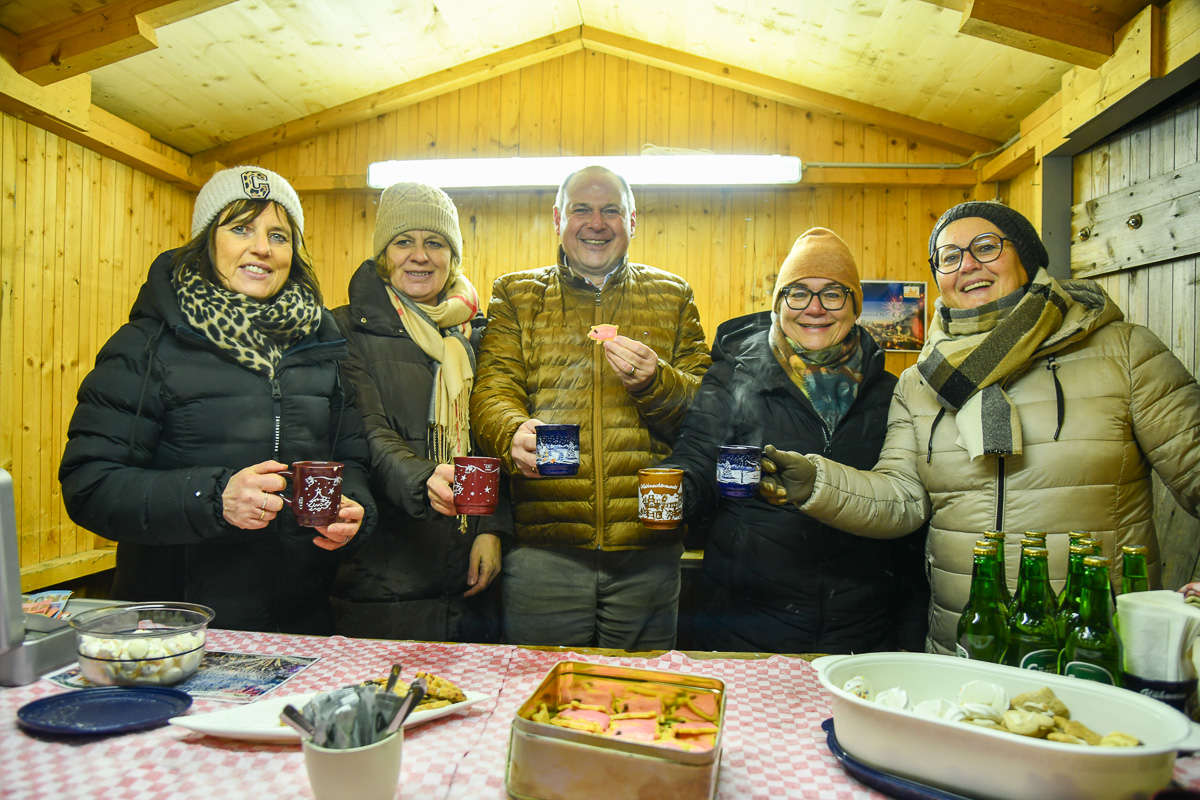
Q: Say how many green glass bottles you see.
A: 11